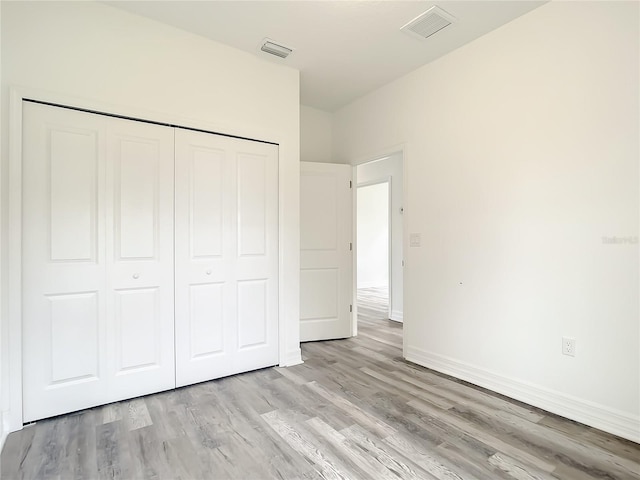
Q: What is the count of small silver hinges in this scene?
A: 3